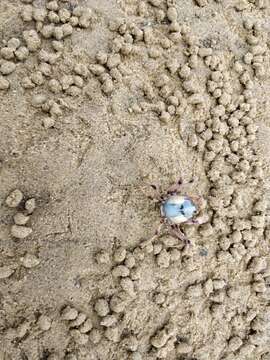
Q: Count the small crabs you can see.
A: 1